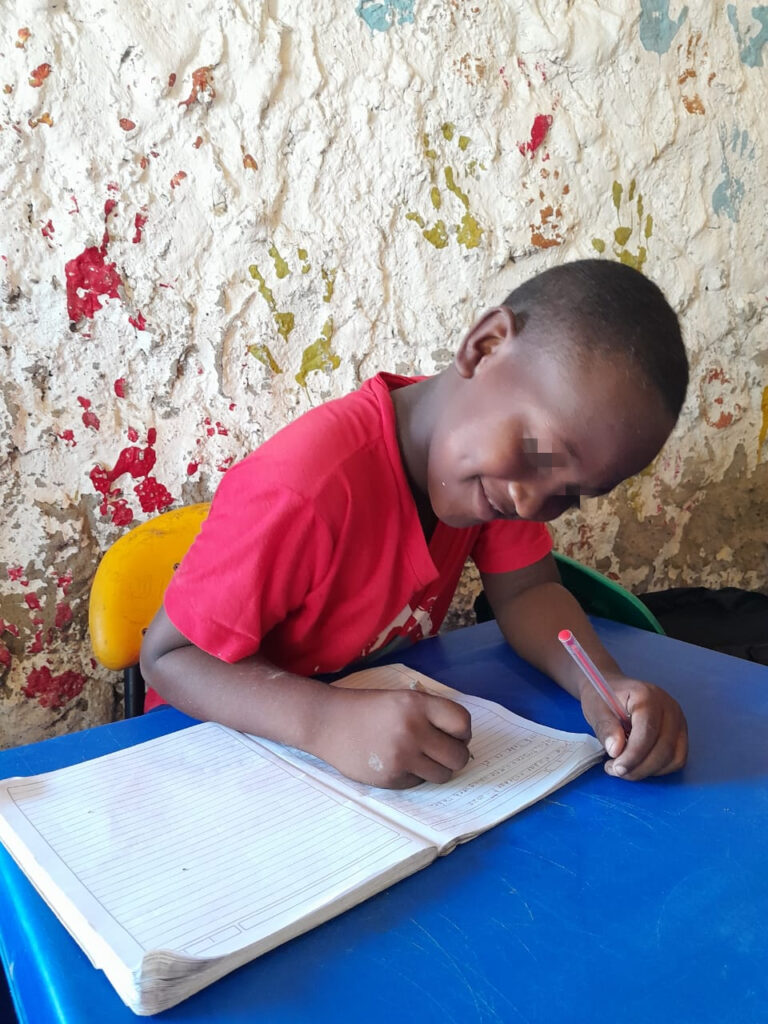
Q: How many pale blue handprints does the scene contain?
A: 4